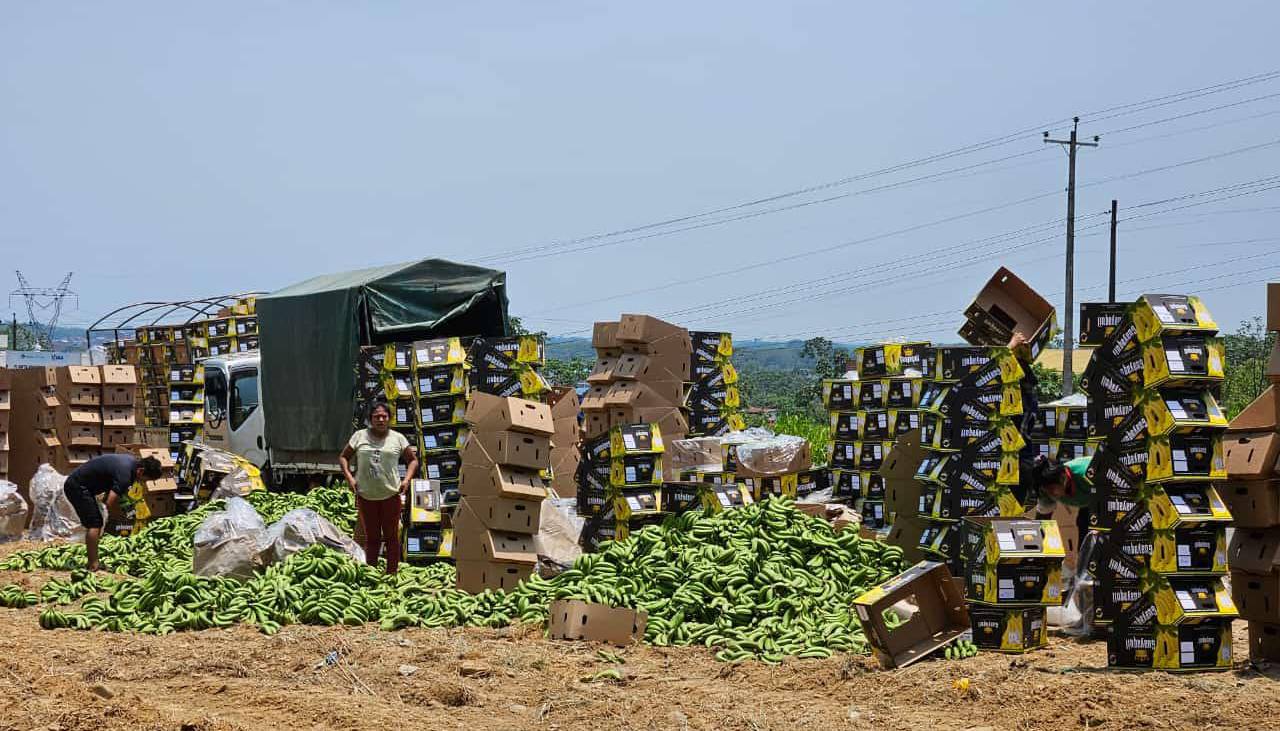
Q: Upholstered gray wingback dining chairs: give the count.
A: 0